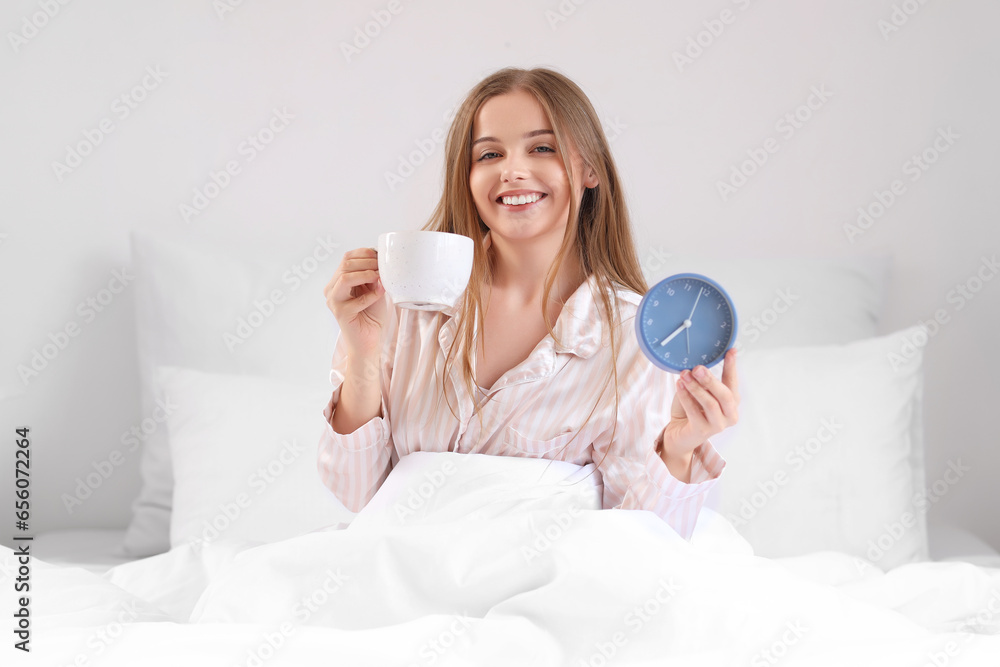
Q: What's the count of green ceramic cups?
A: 0